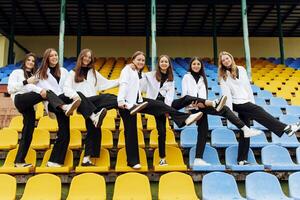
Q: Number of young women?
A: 7